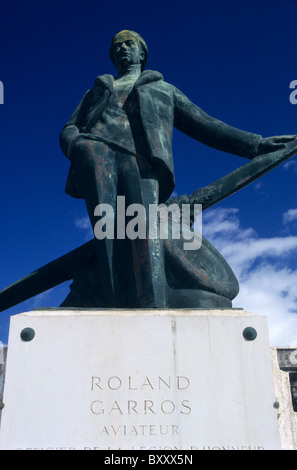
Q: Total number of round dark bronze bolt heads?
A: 2